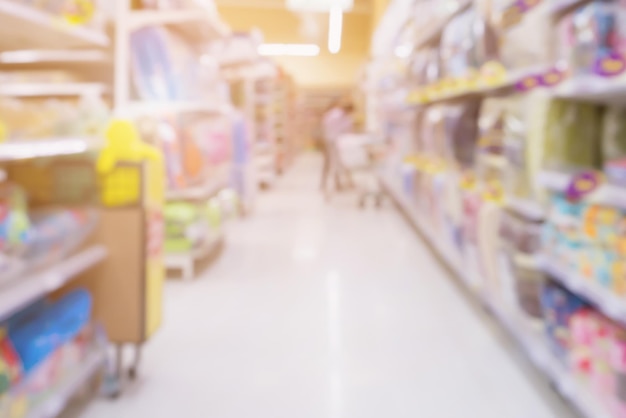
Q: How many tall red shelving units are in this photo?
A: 0